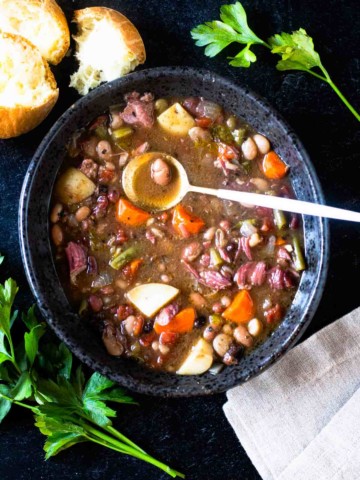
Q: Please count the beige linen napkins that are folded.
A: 1